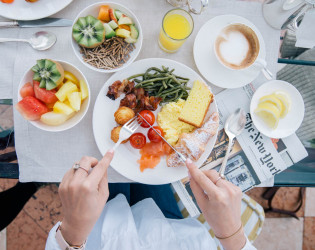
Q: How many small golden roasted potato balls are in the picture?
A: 2